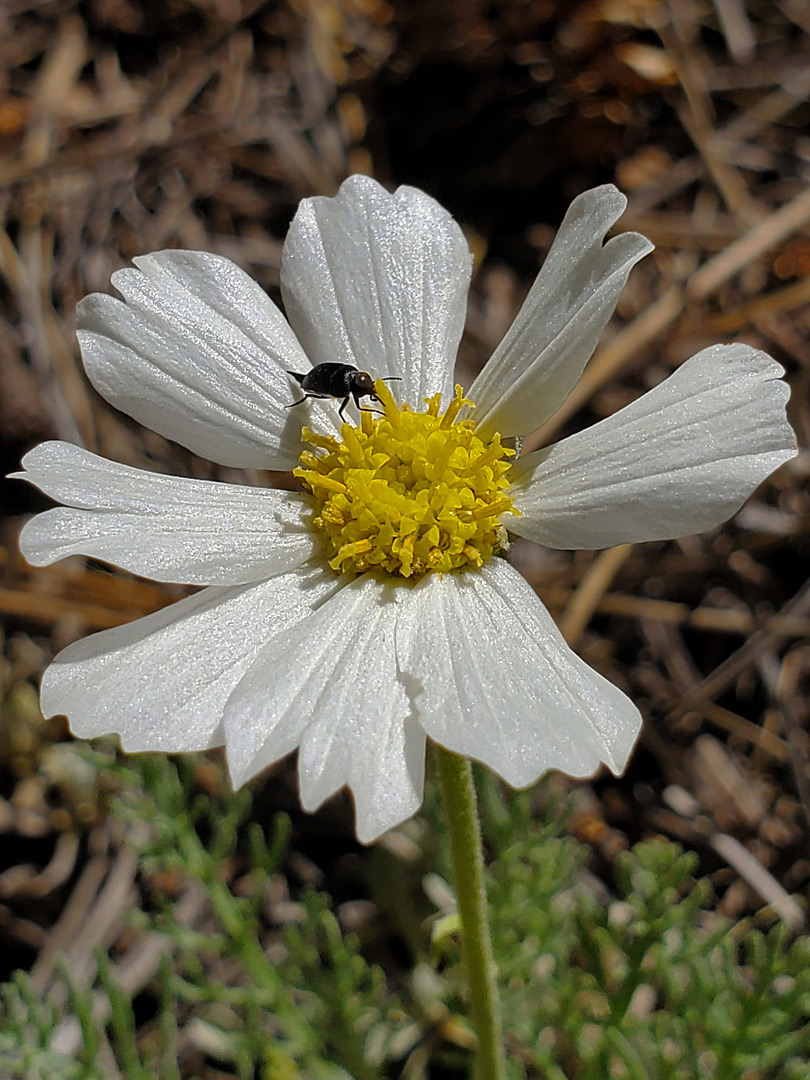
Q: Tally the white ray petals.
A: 8